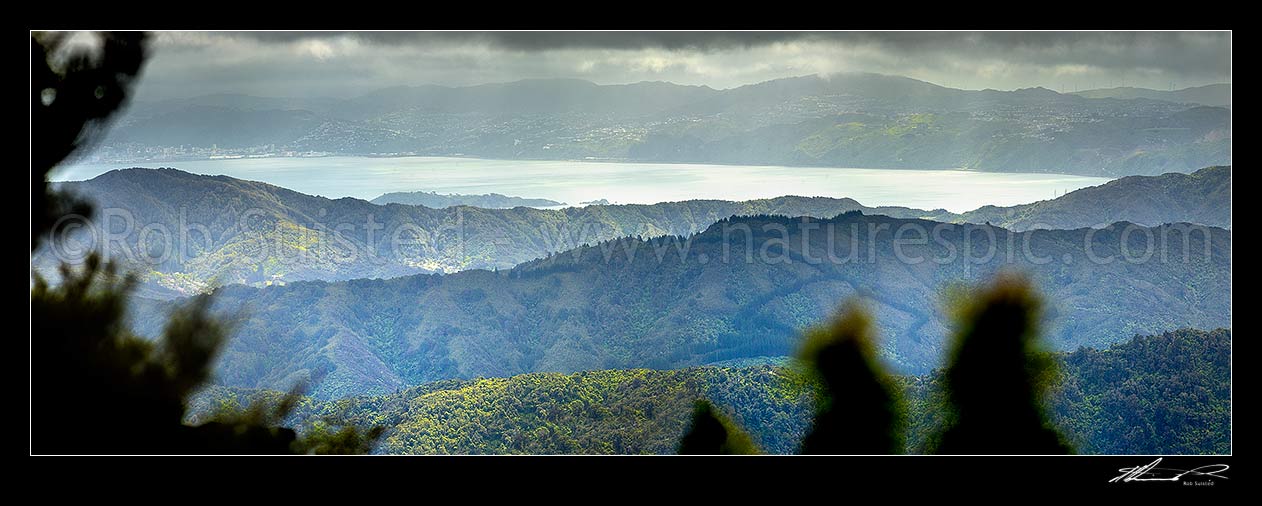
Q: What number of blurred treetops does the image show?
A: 3